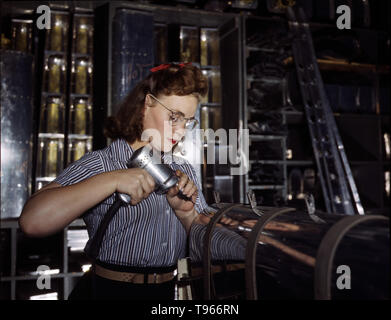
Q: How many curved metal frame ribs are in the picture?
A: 3